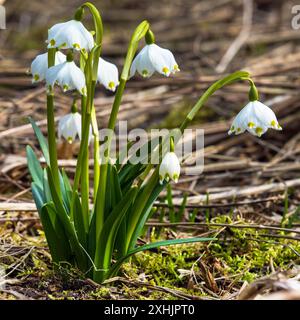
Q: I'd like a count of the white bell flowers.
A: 8